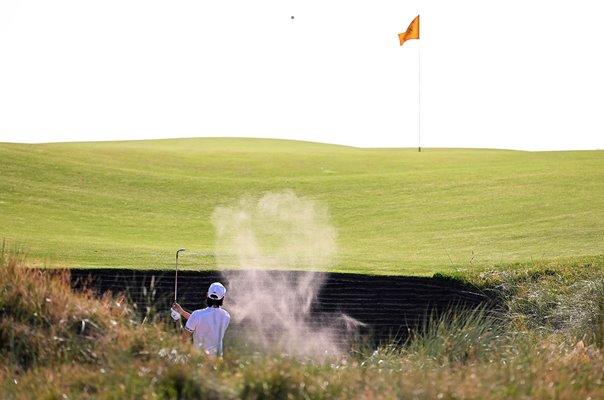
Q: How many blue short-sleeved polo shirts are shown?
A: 0